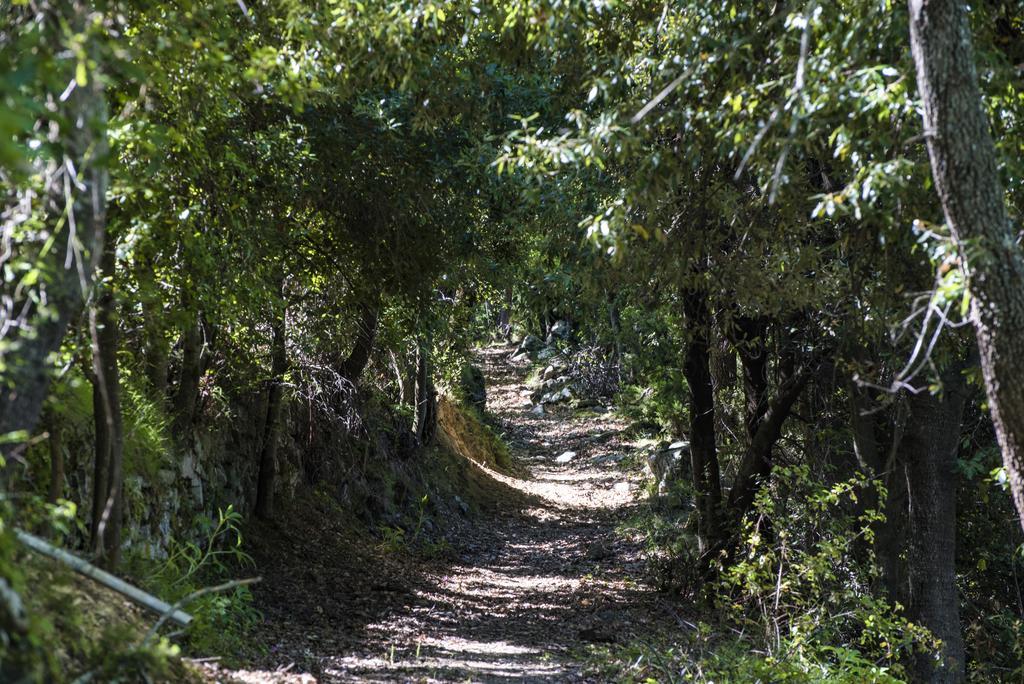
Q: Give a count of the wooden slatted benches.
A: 0